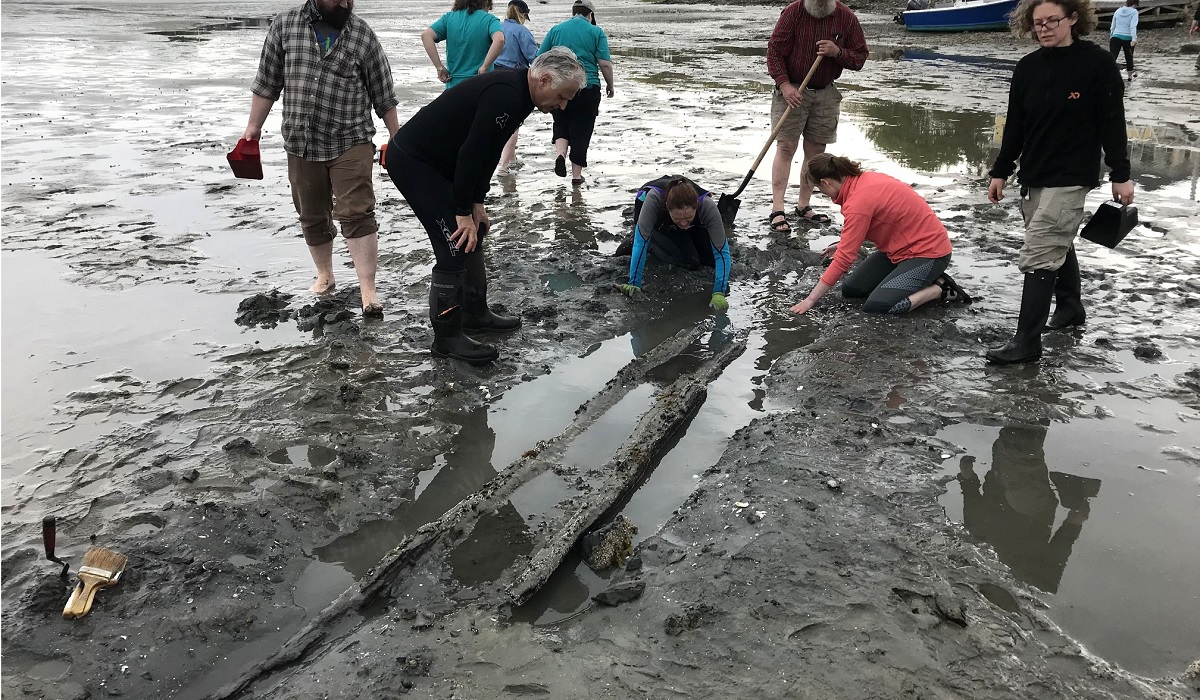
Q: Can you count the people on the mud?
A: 10